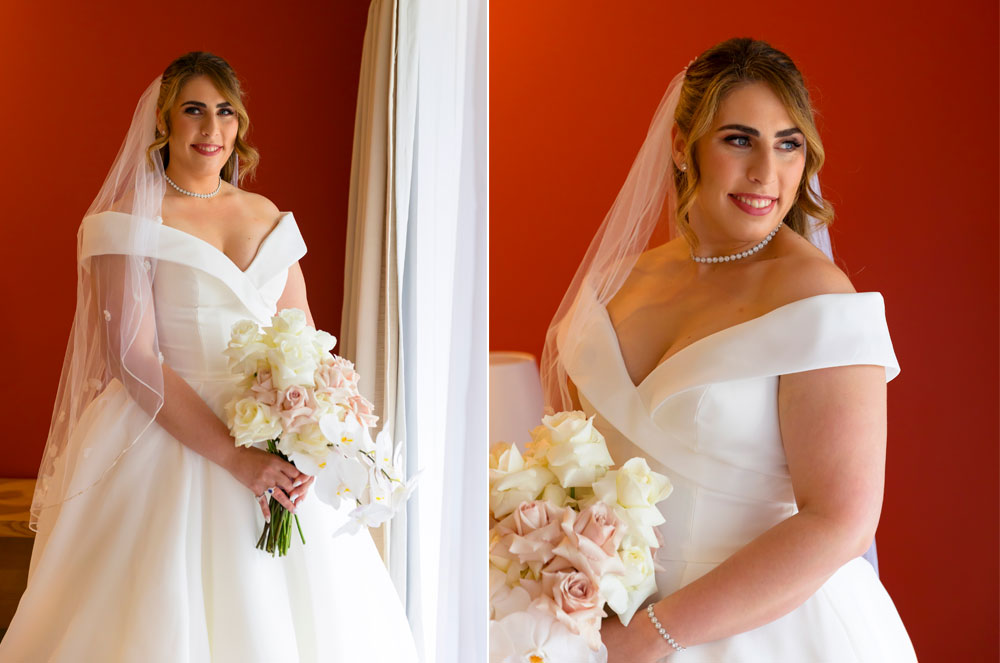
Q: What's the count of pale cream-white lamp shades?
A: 1